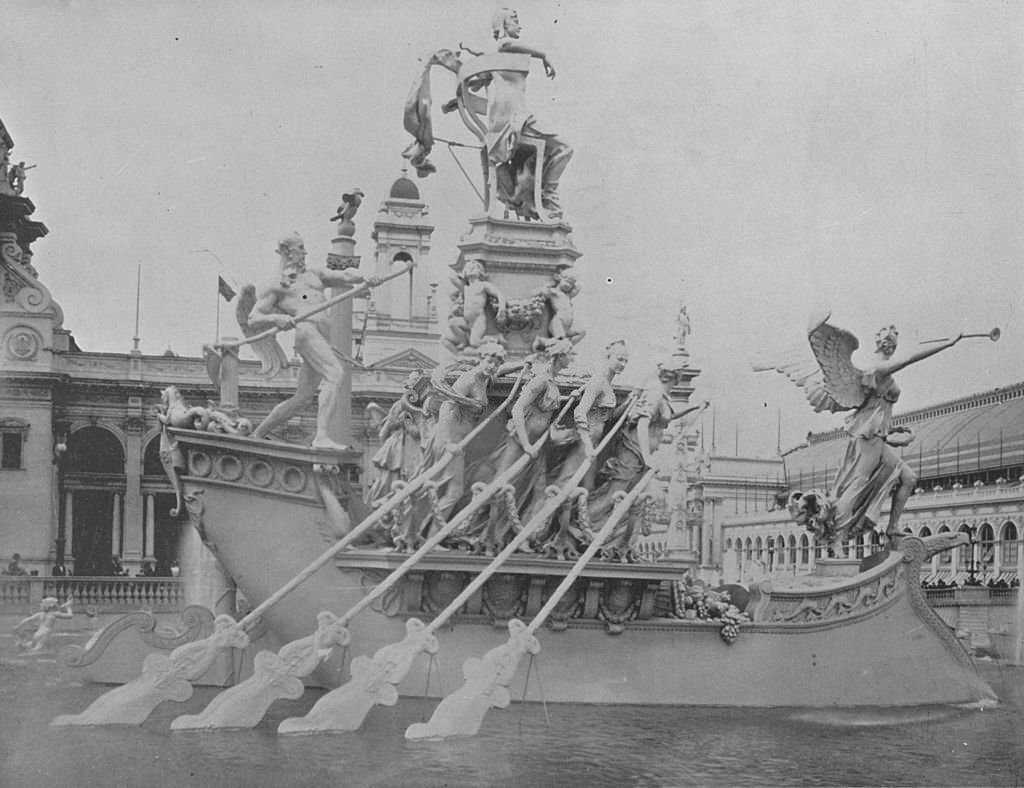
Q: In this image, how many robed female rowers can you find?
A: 4